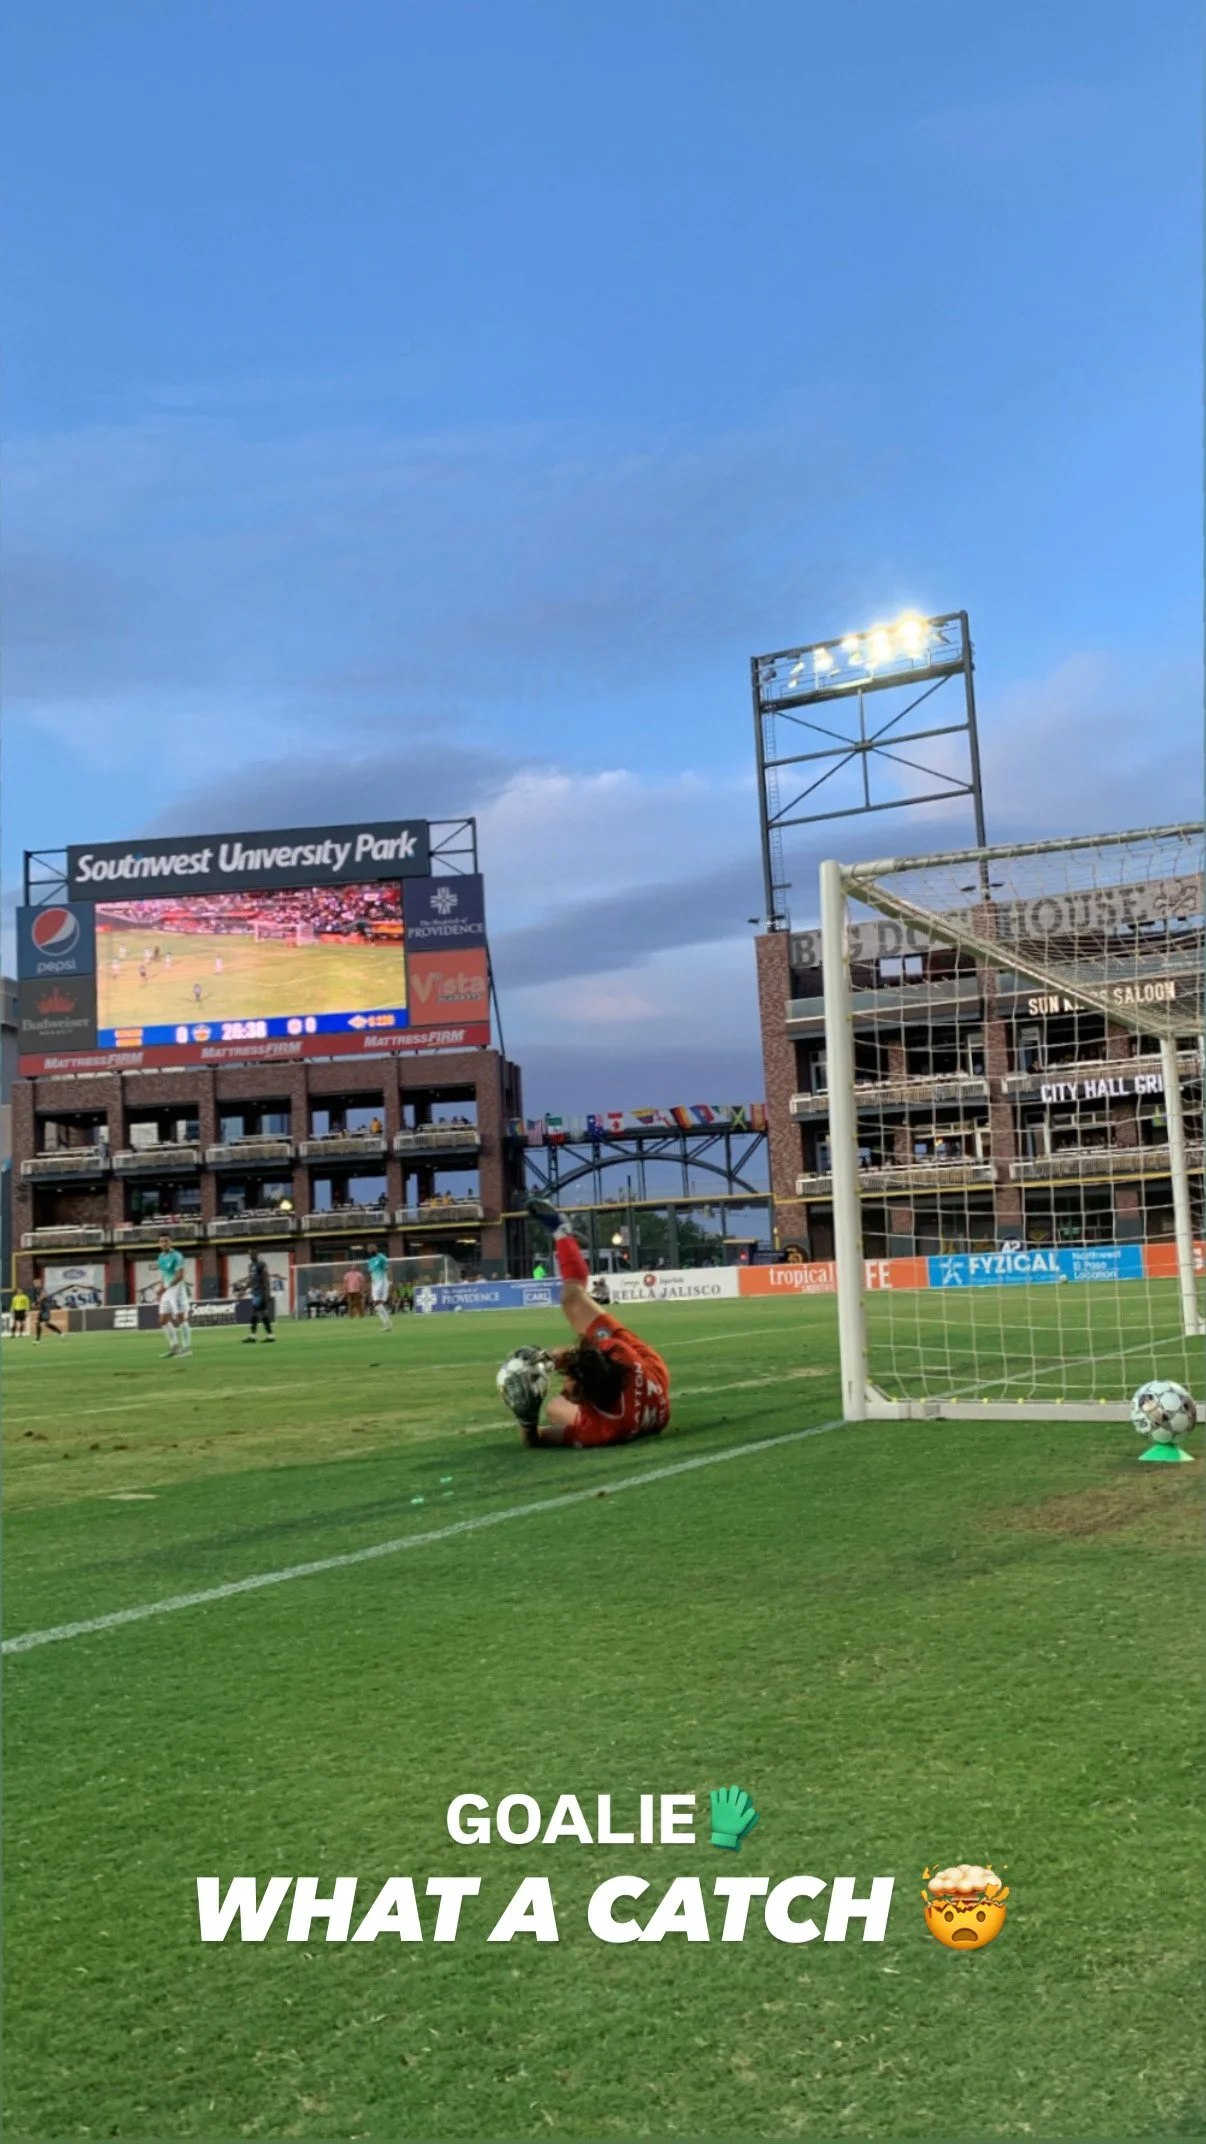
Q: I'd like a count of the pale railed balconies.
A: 14